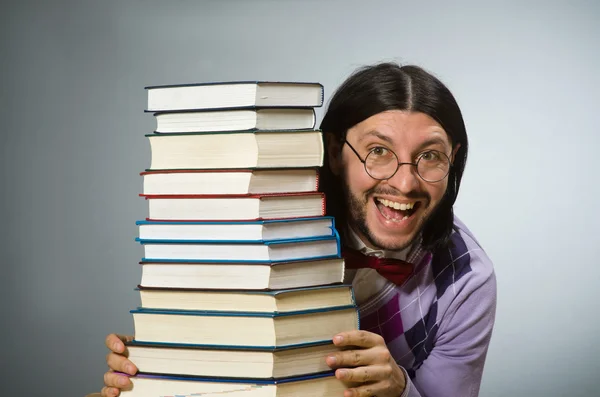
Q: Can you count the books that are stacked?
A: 12